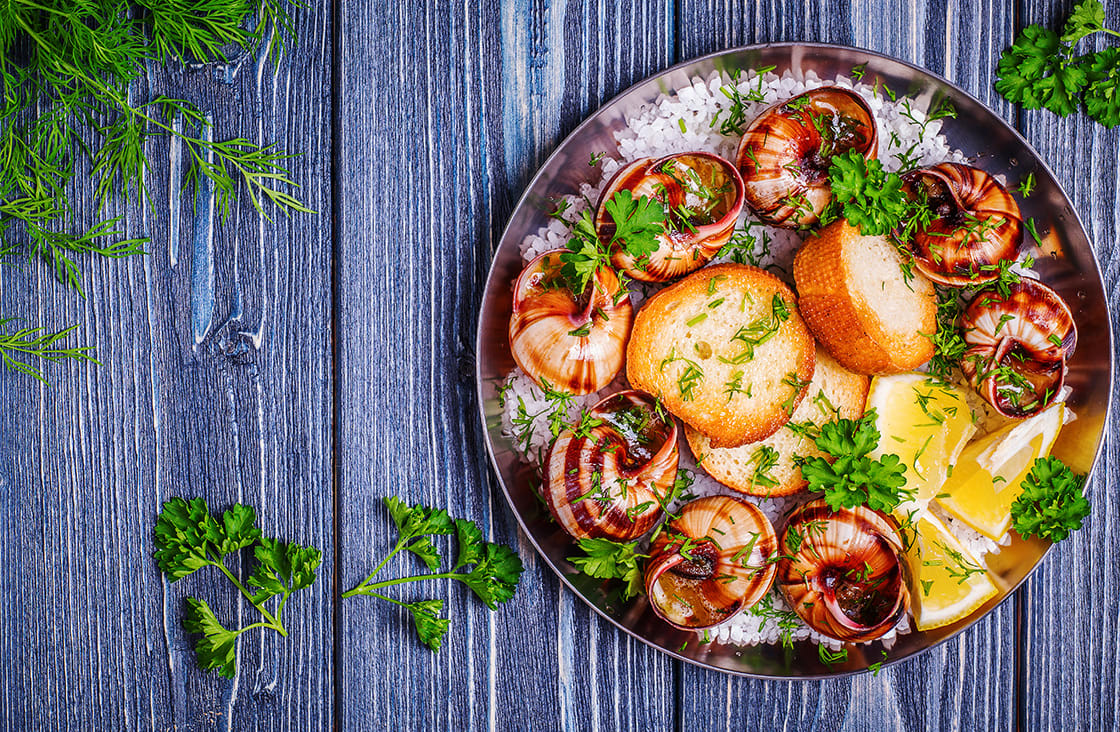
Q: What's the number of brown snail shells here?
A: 8